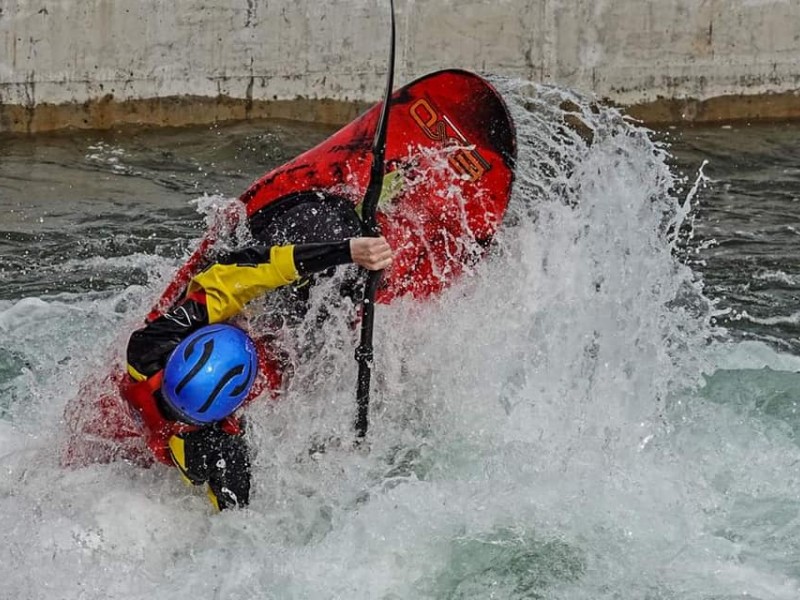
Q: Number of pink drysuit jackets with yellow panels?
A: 0